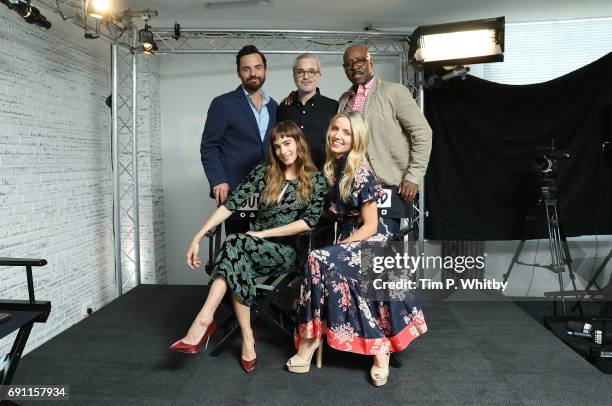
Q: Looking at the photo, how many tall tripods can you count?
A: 1